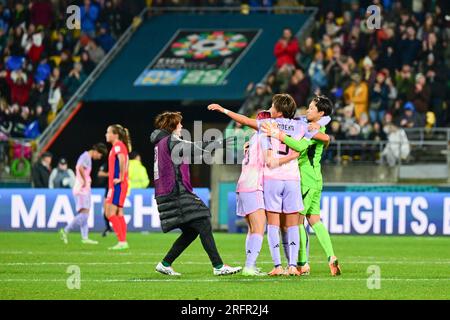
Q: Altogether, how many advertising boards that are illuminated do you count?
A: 2